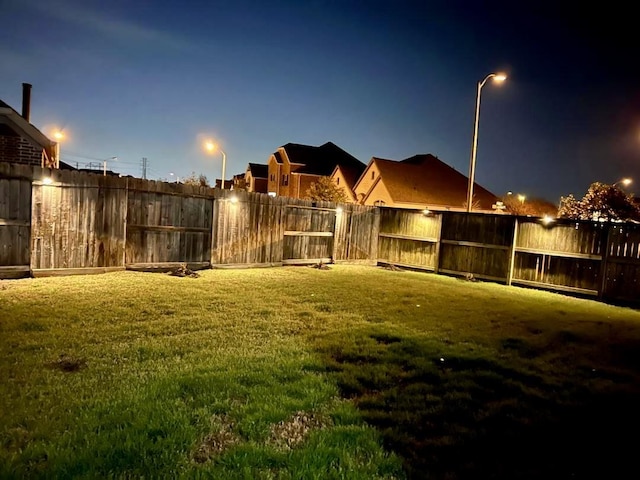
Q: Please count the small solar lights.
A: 5